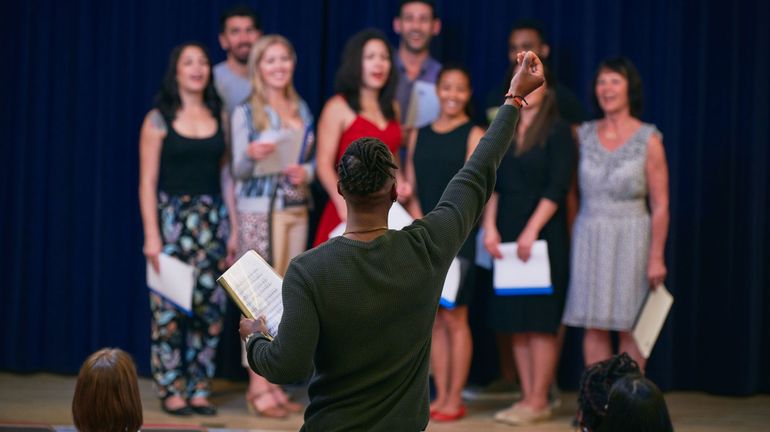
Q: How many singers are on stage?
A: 9